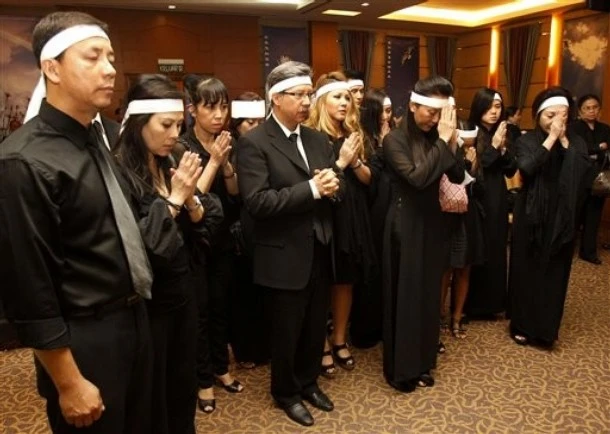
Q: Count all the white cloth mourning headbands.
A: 11